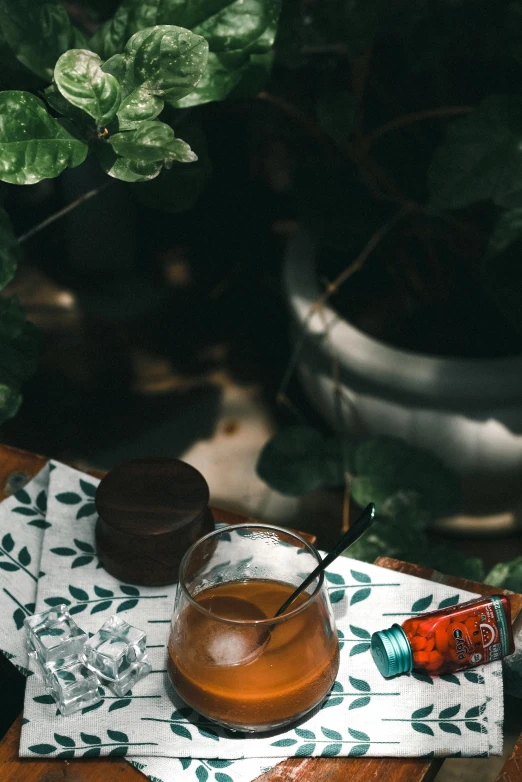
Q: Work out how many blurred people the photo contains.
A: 0